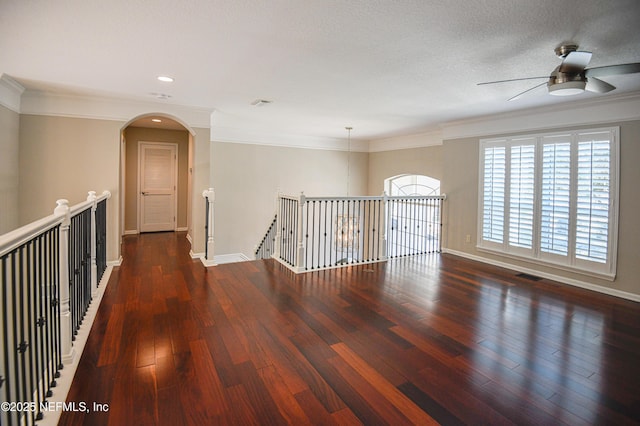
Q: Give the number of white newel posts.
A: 6